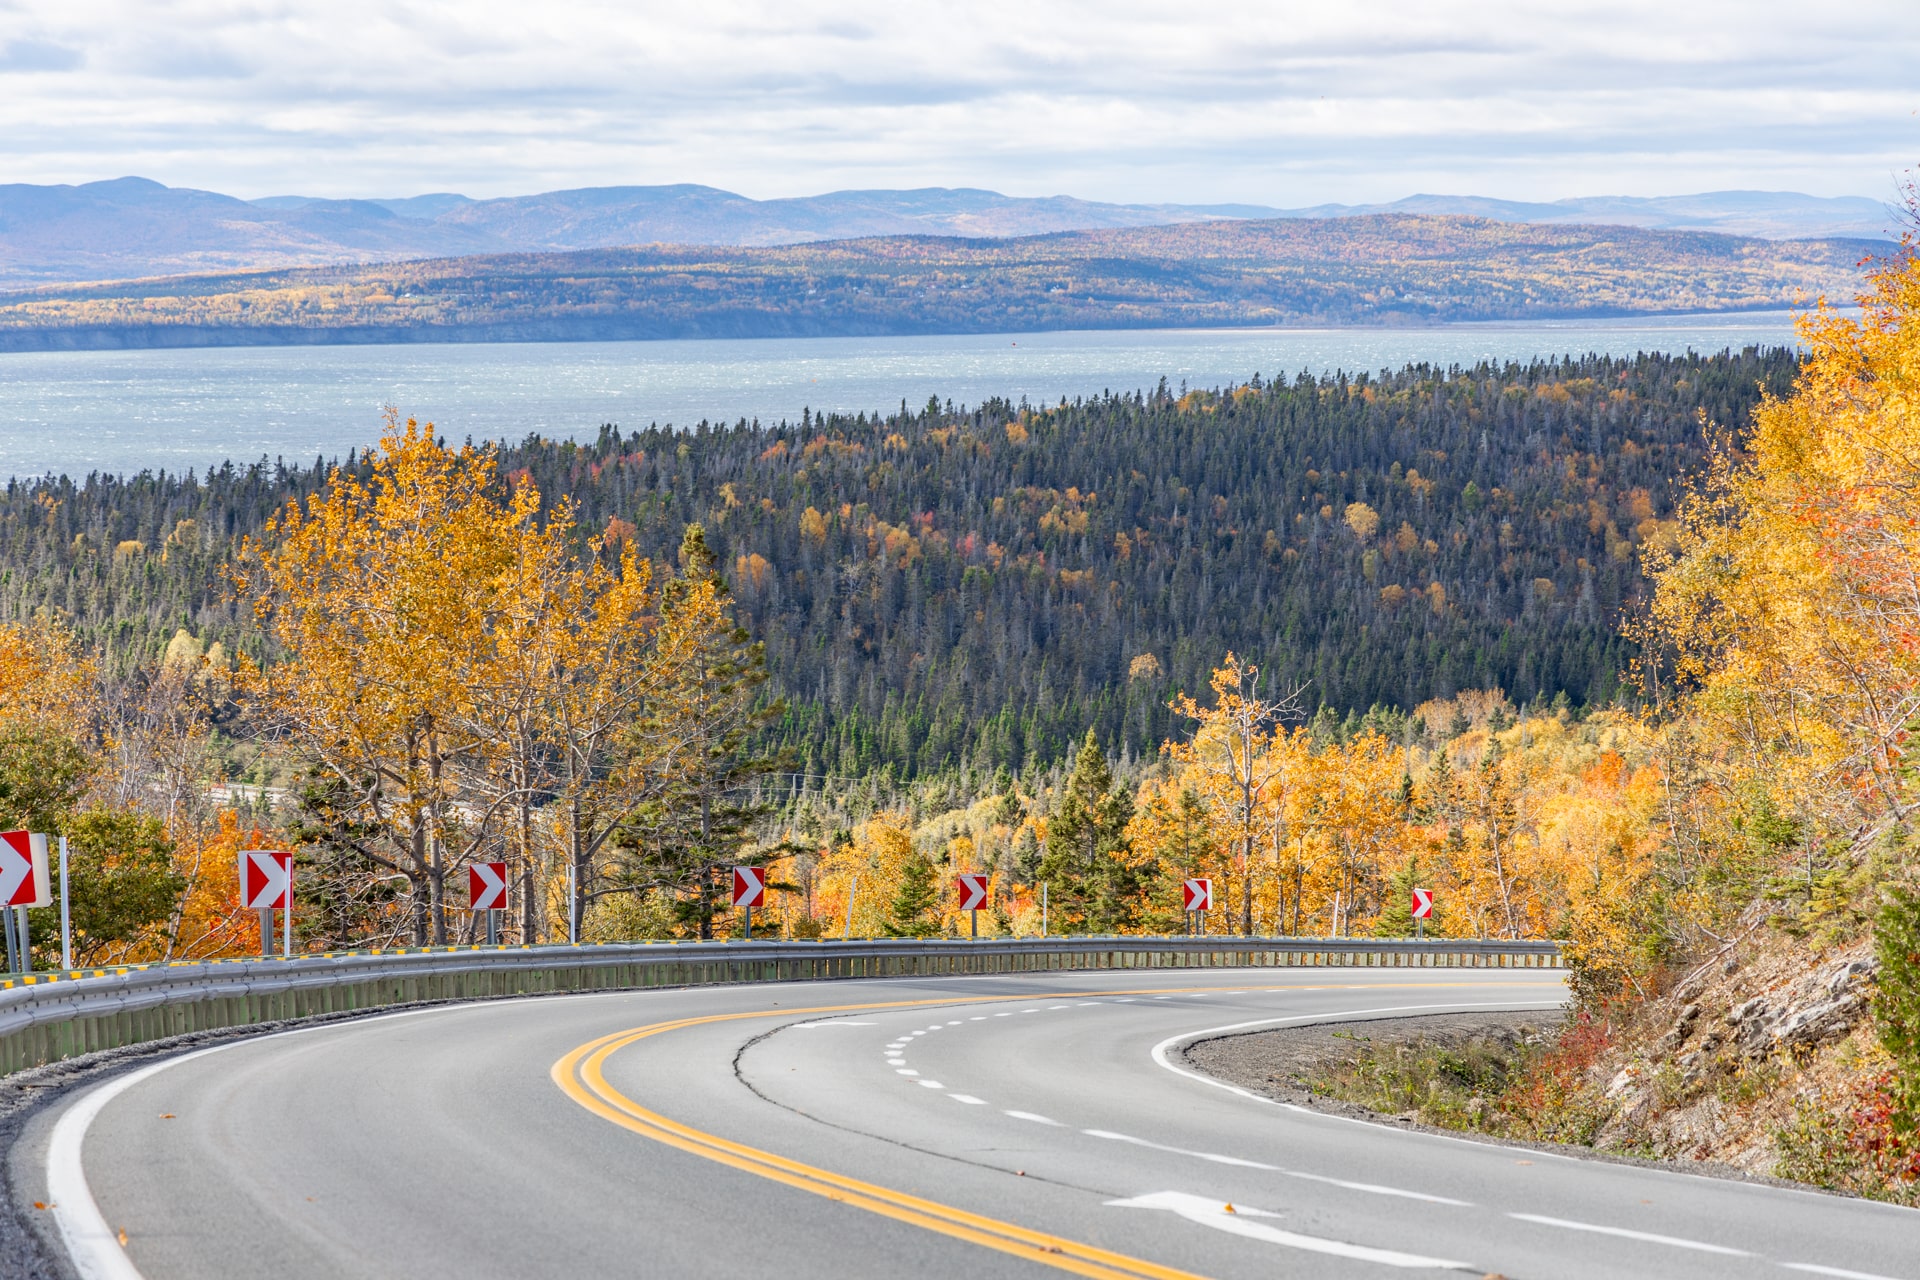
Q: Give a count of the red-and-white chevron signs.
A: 7